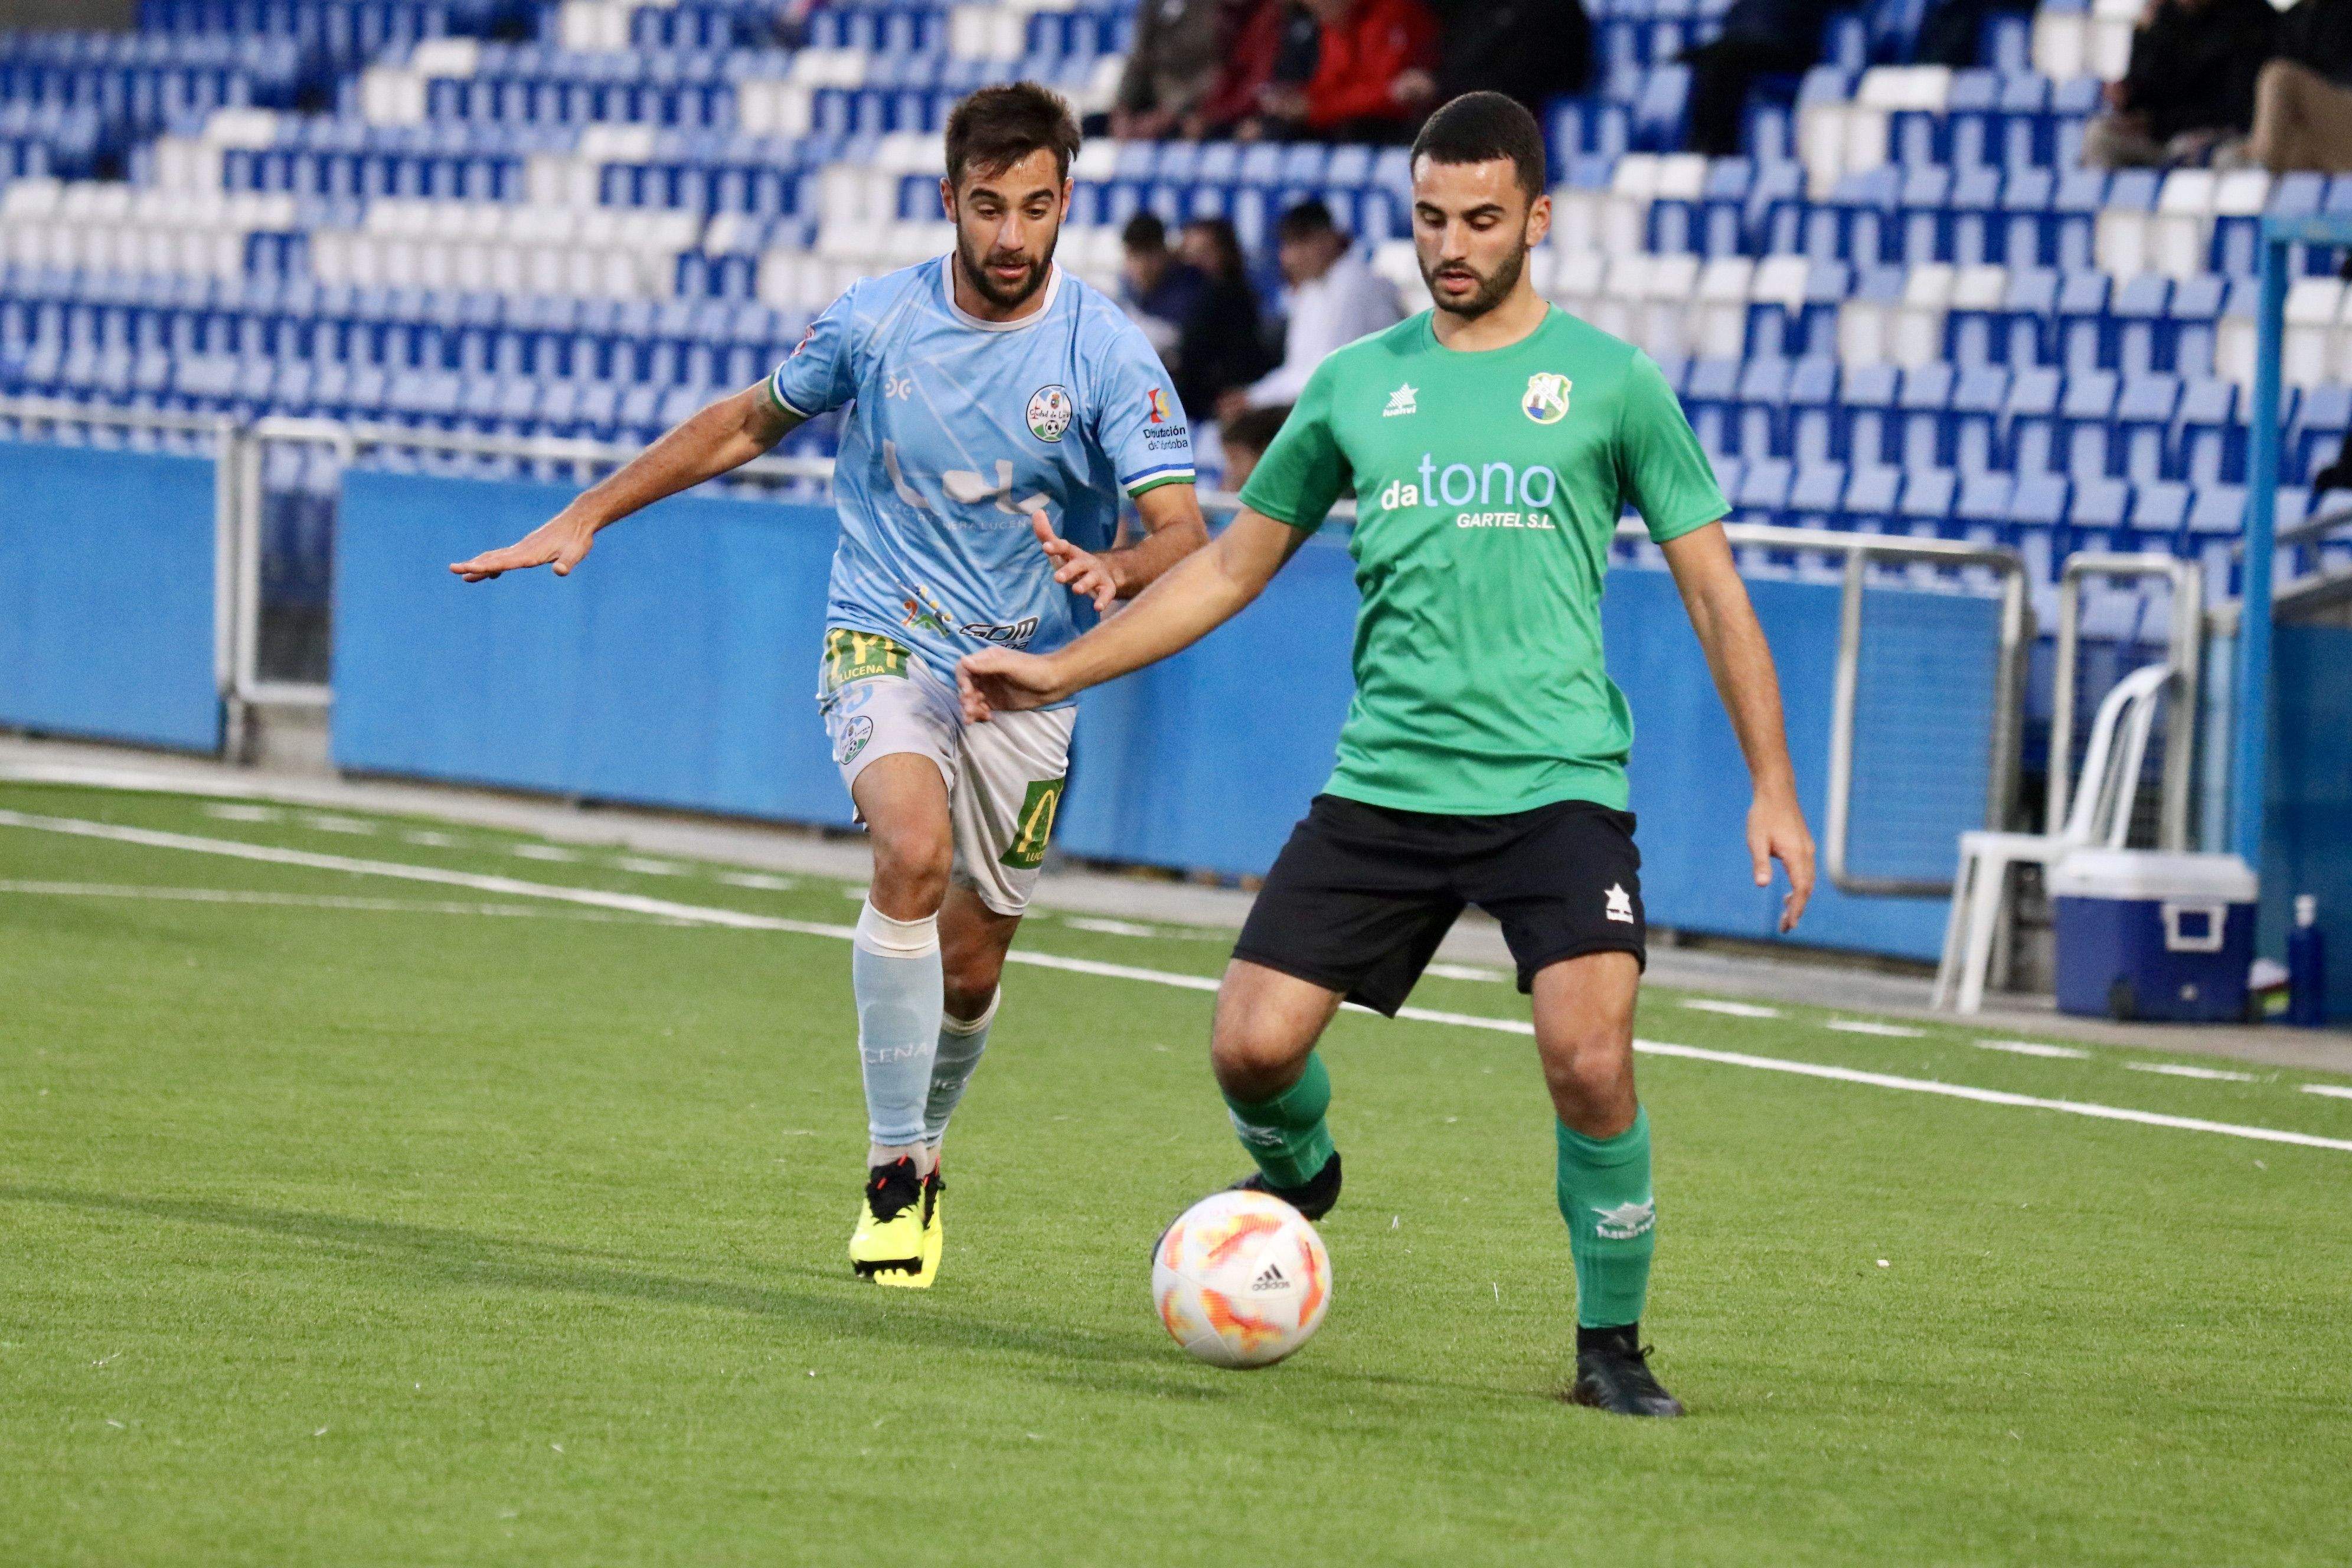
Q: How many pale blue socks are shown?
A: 2